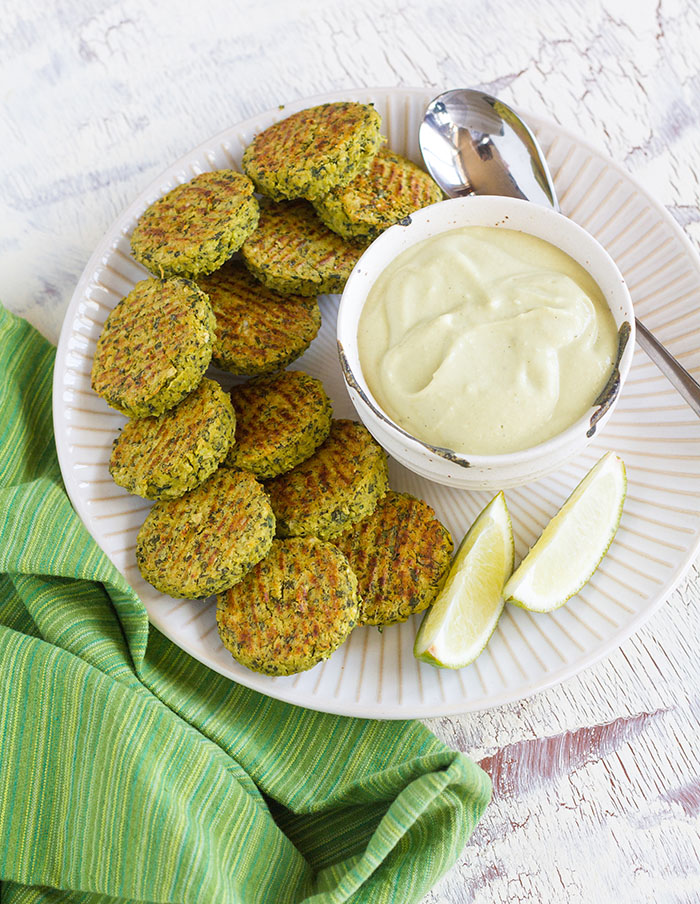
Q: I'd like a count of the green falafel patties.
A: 12